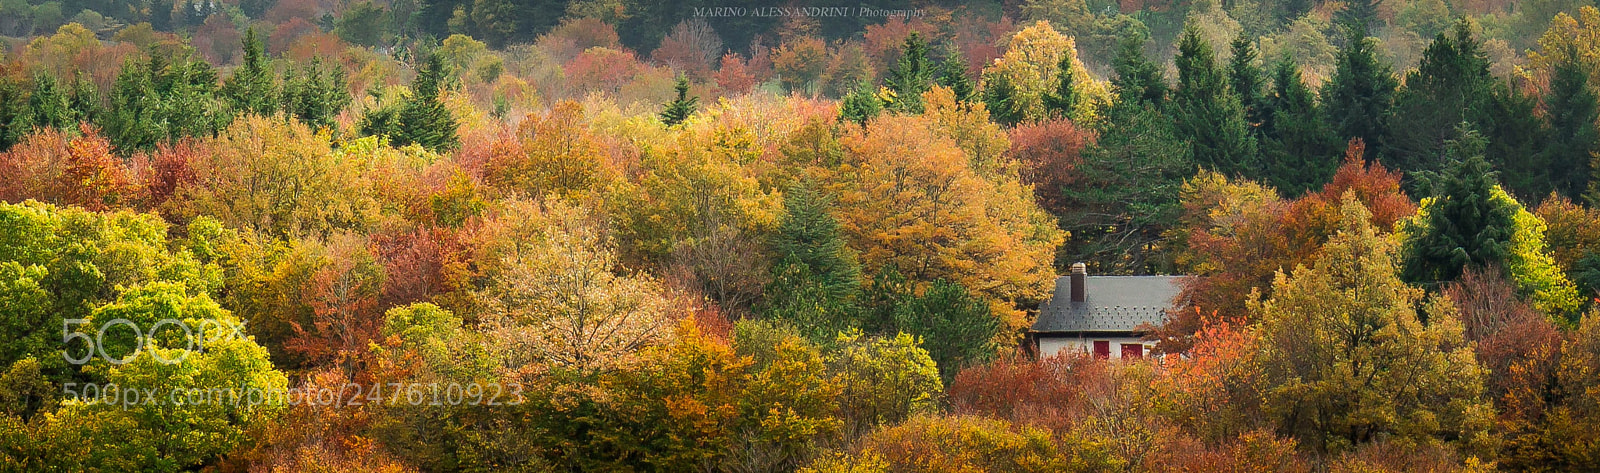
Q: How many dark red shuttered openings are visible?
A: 2